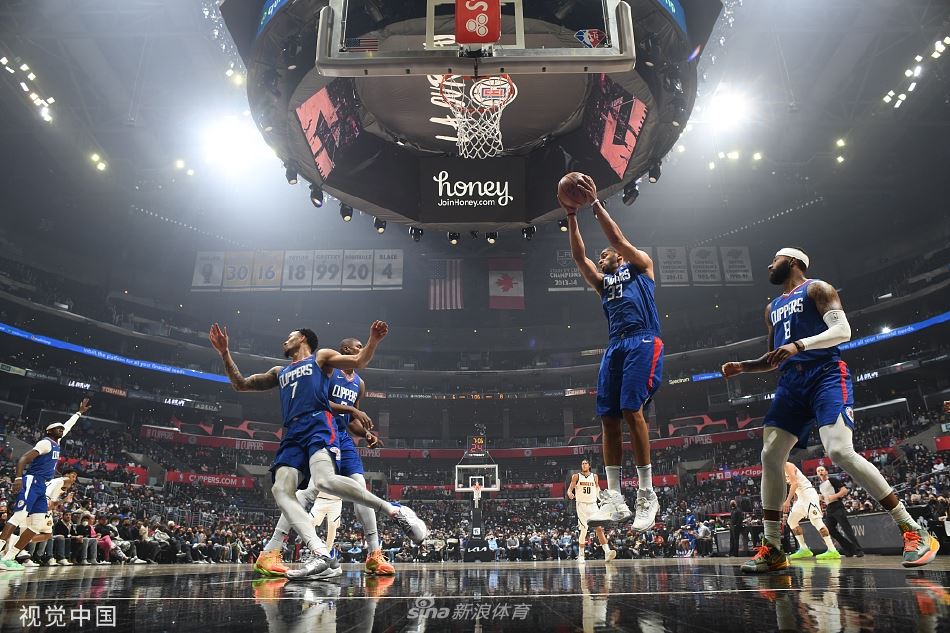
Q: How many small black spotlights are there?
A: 12